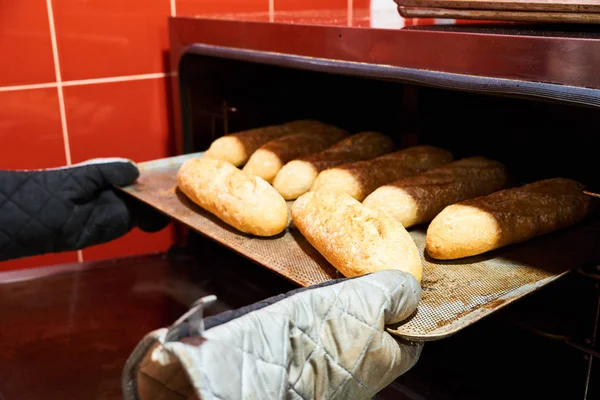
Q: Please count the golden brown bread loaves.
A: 8